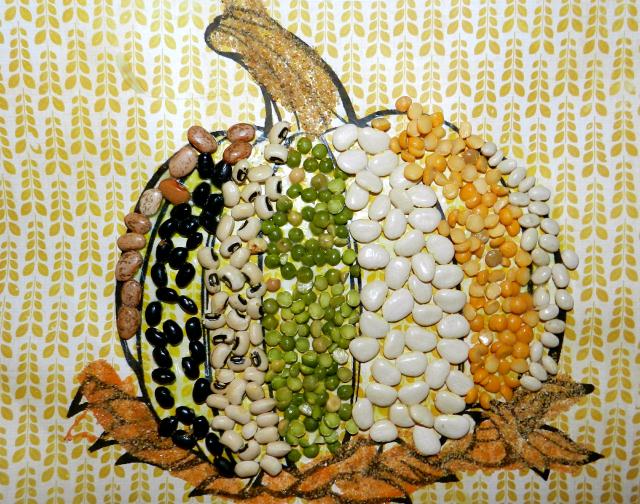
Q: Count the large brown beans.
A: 11